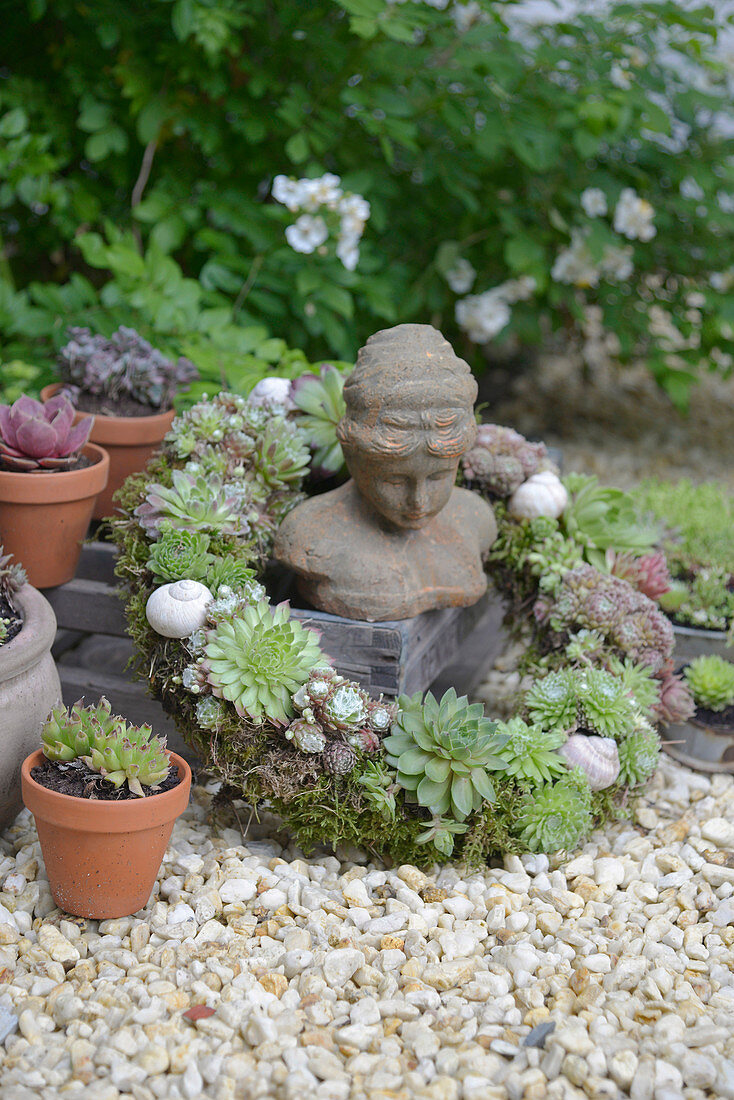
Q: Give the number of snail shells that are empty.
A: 4